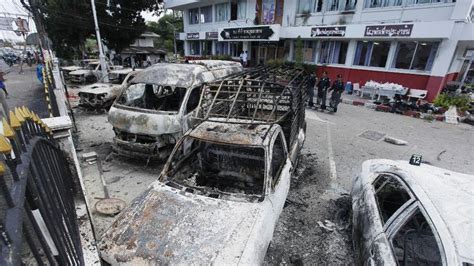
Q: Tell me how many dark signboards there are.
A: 5